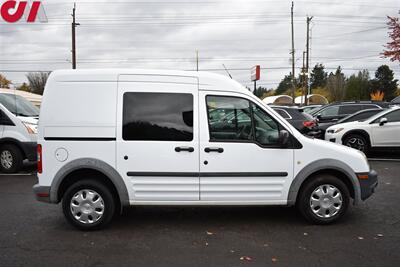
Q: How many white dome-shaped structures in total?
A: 2